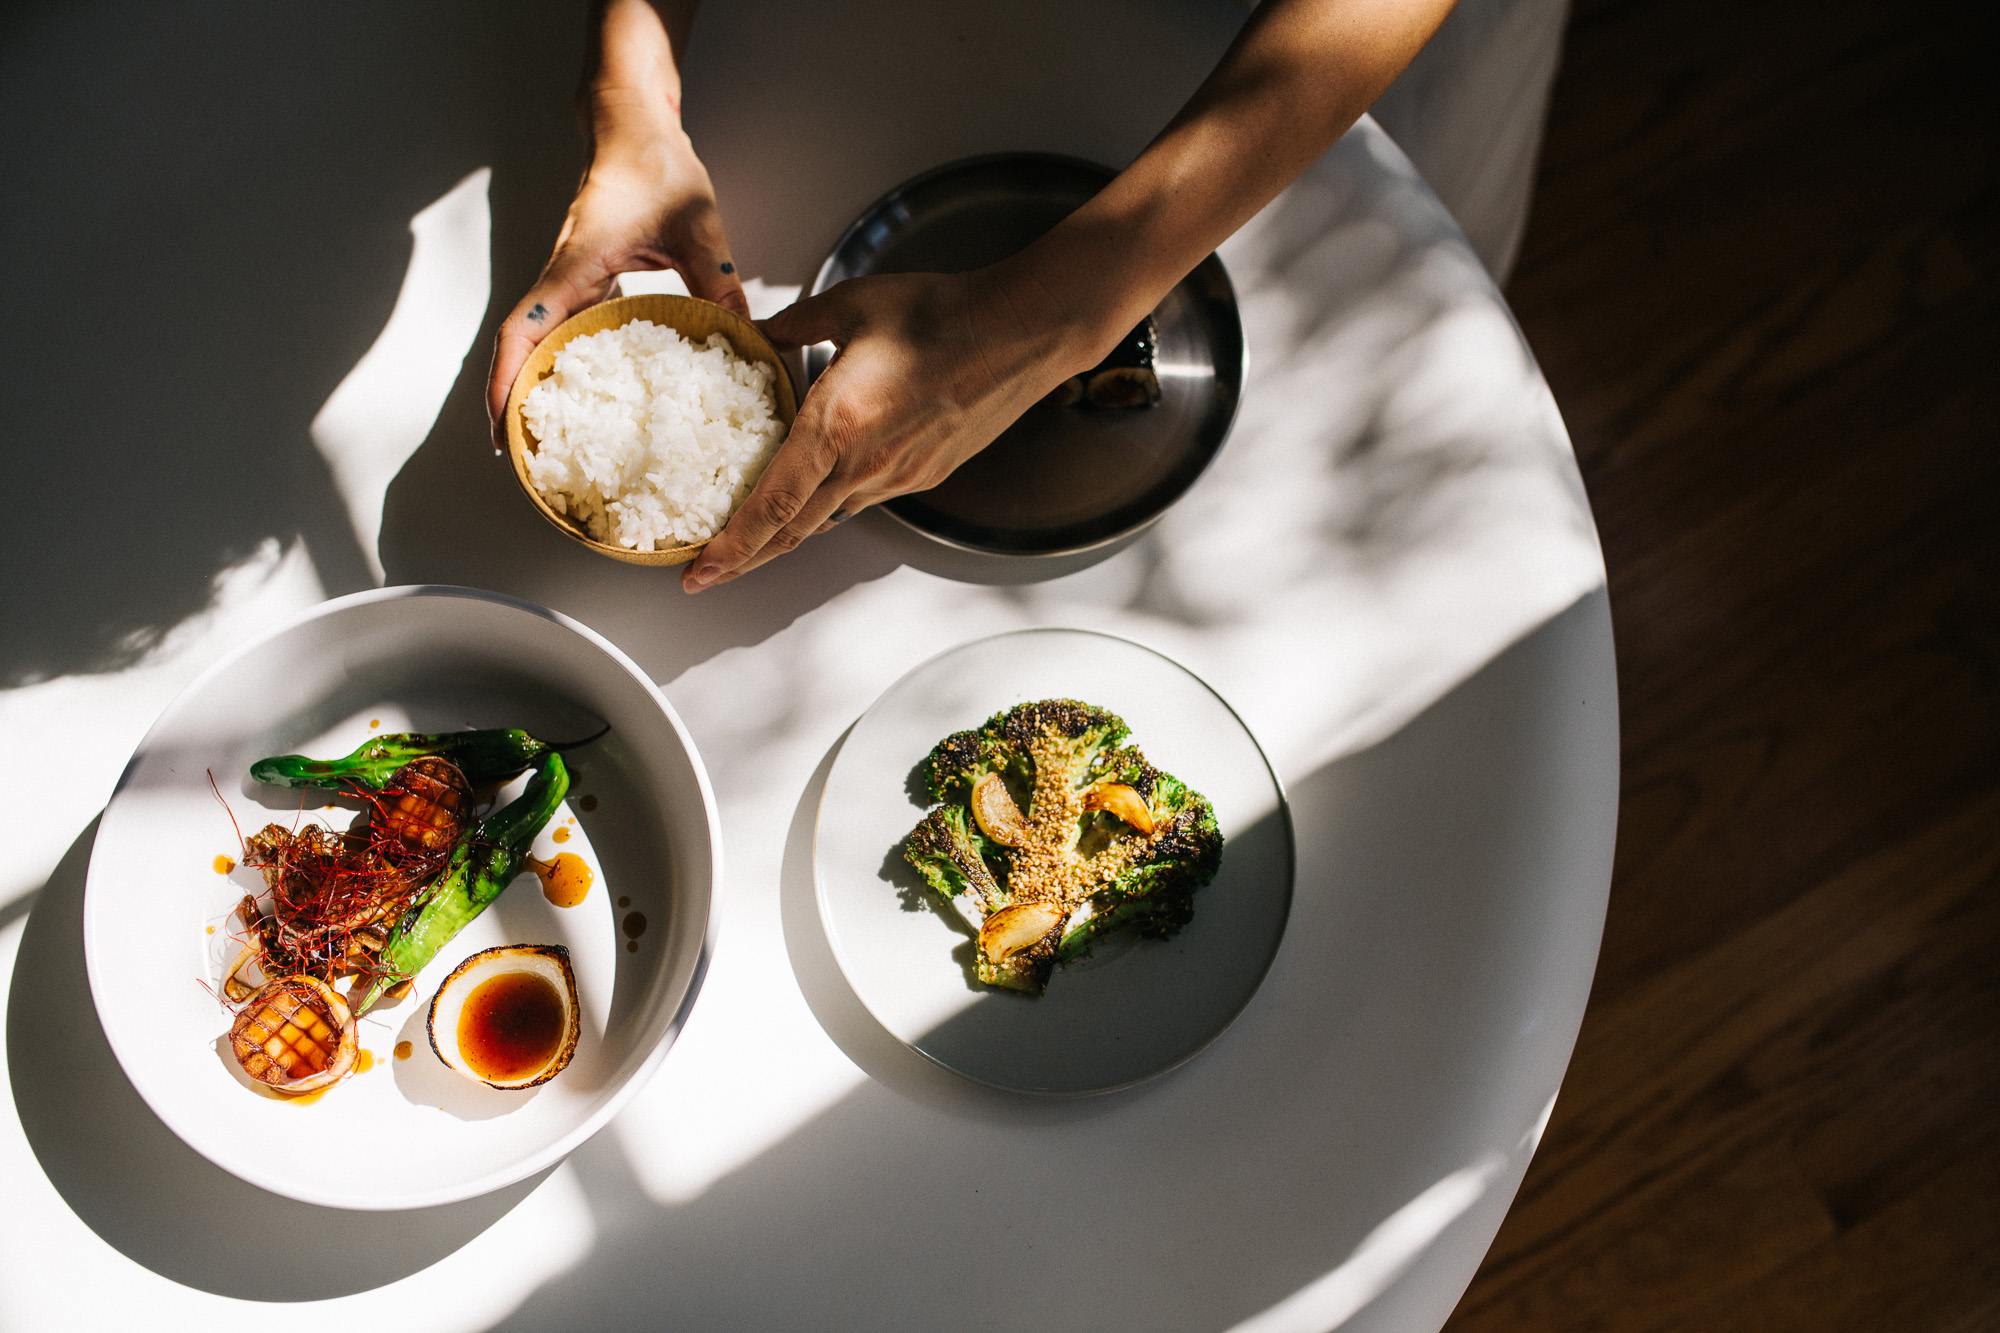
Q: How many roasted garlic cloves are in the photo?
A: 3